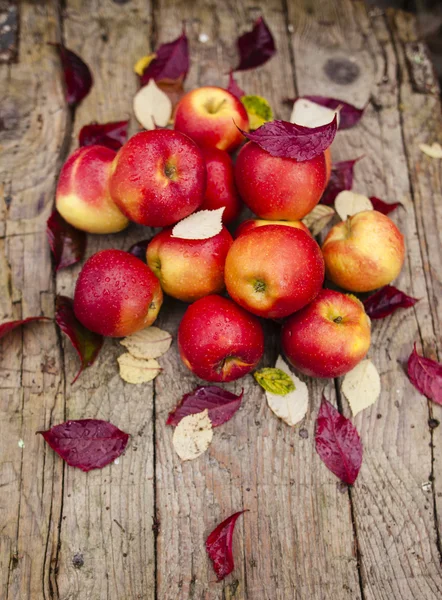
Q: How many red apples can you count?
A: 12